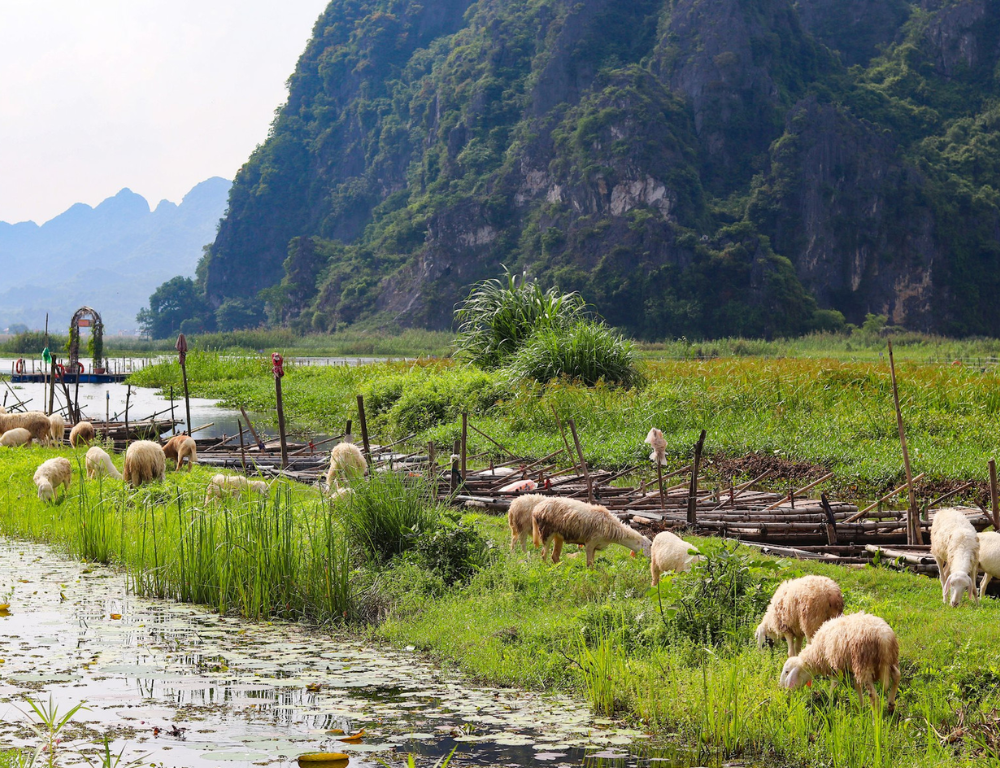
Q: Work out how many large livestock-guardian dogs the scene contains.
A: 0